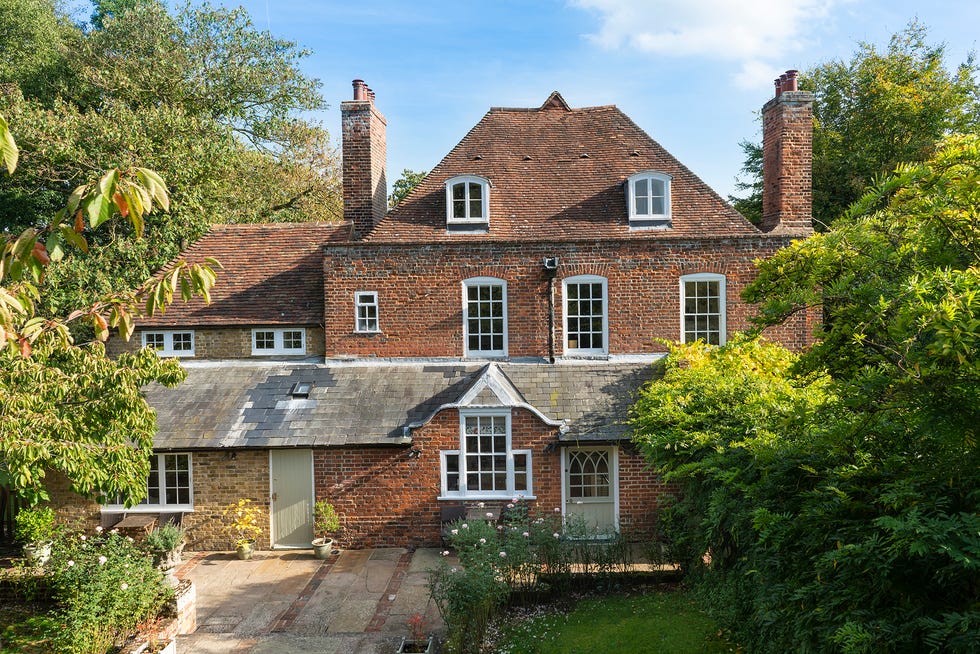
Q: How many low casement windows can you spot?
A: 2